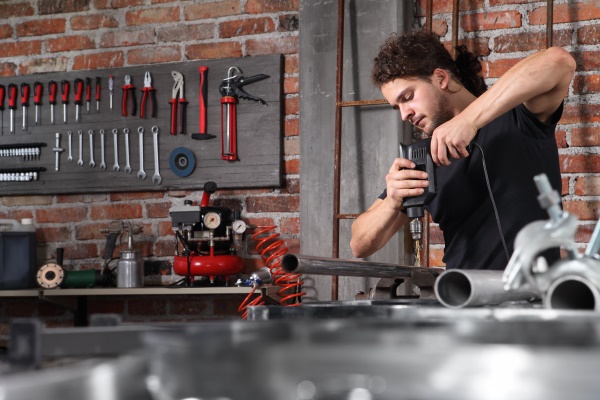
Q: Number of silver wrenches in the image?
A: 8